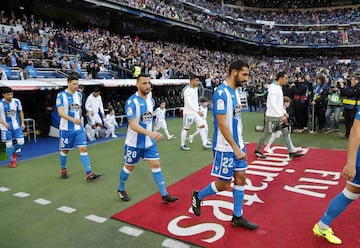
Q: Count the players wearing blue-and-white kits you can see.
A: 5